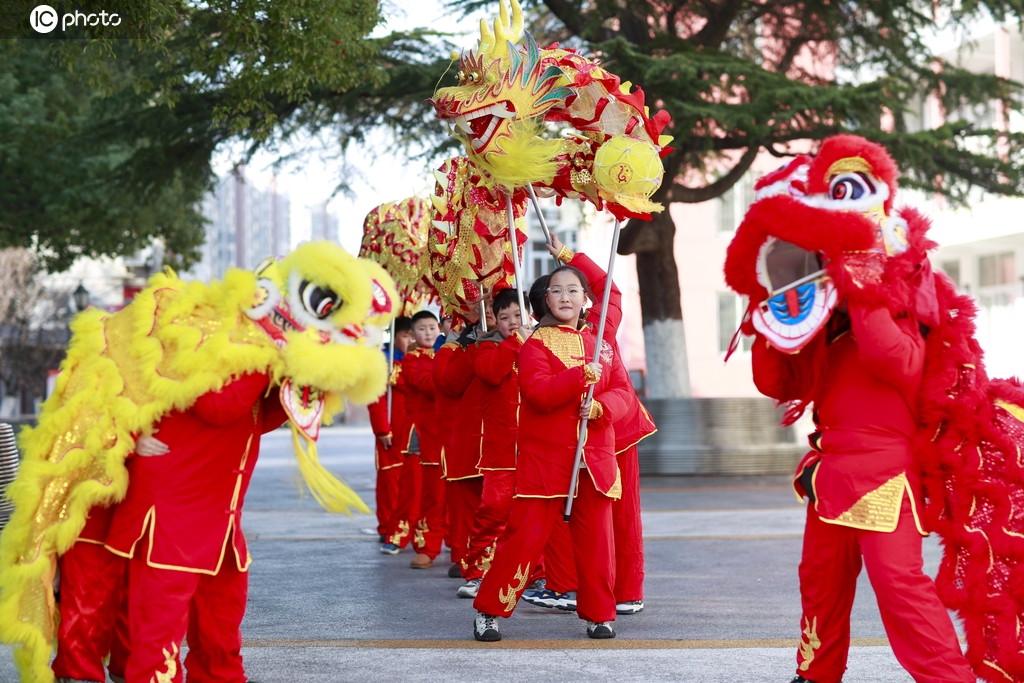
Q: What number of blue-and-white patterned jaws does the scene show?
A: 1